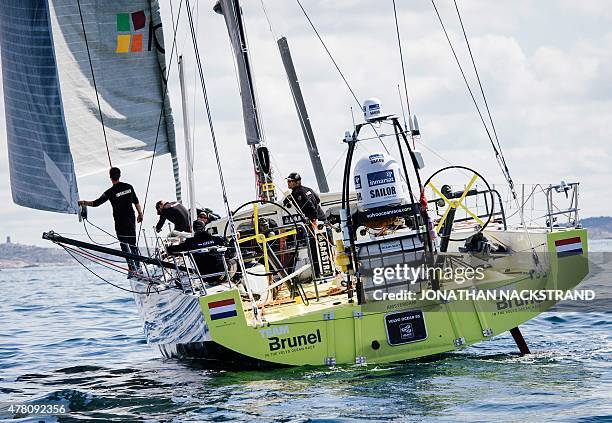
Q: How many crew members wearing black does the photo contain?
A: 5